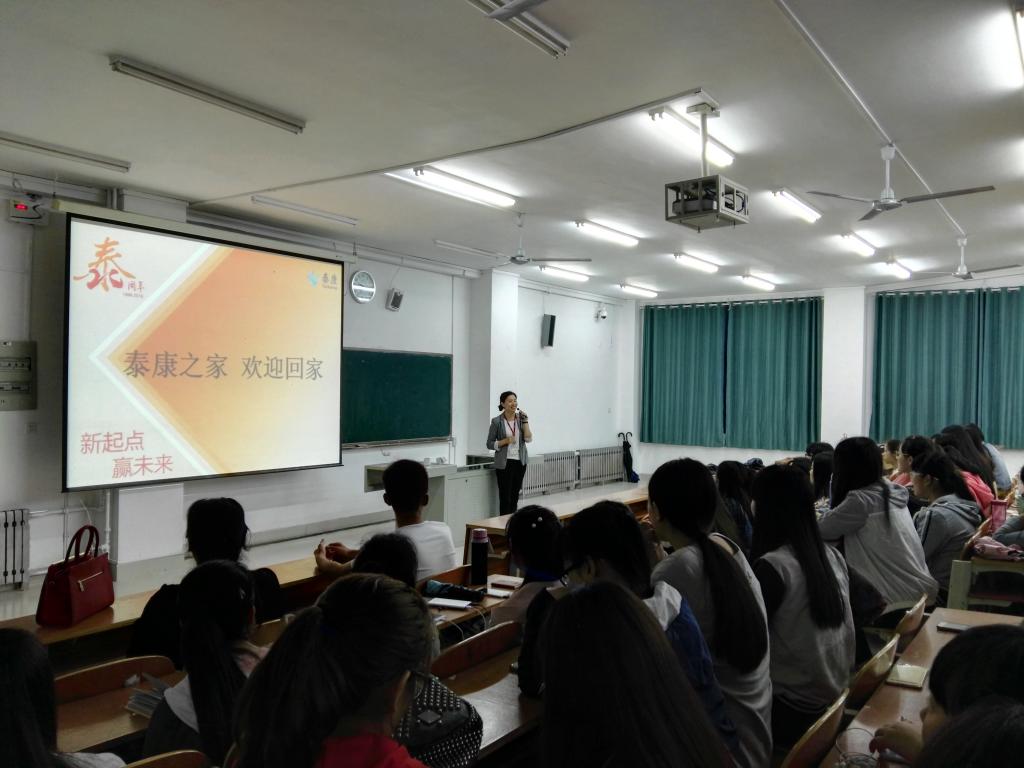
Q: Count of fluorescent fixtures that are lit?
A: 11